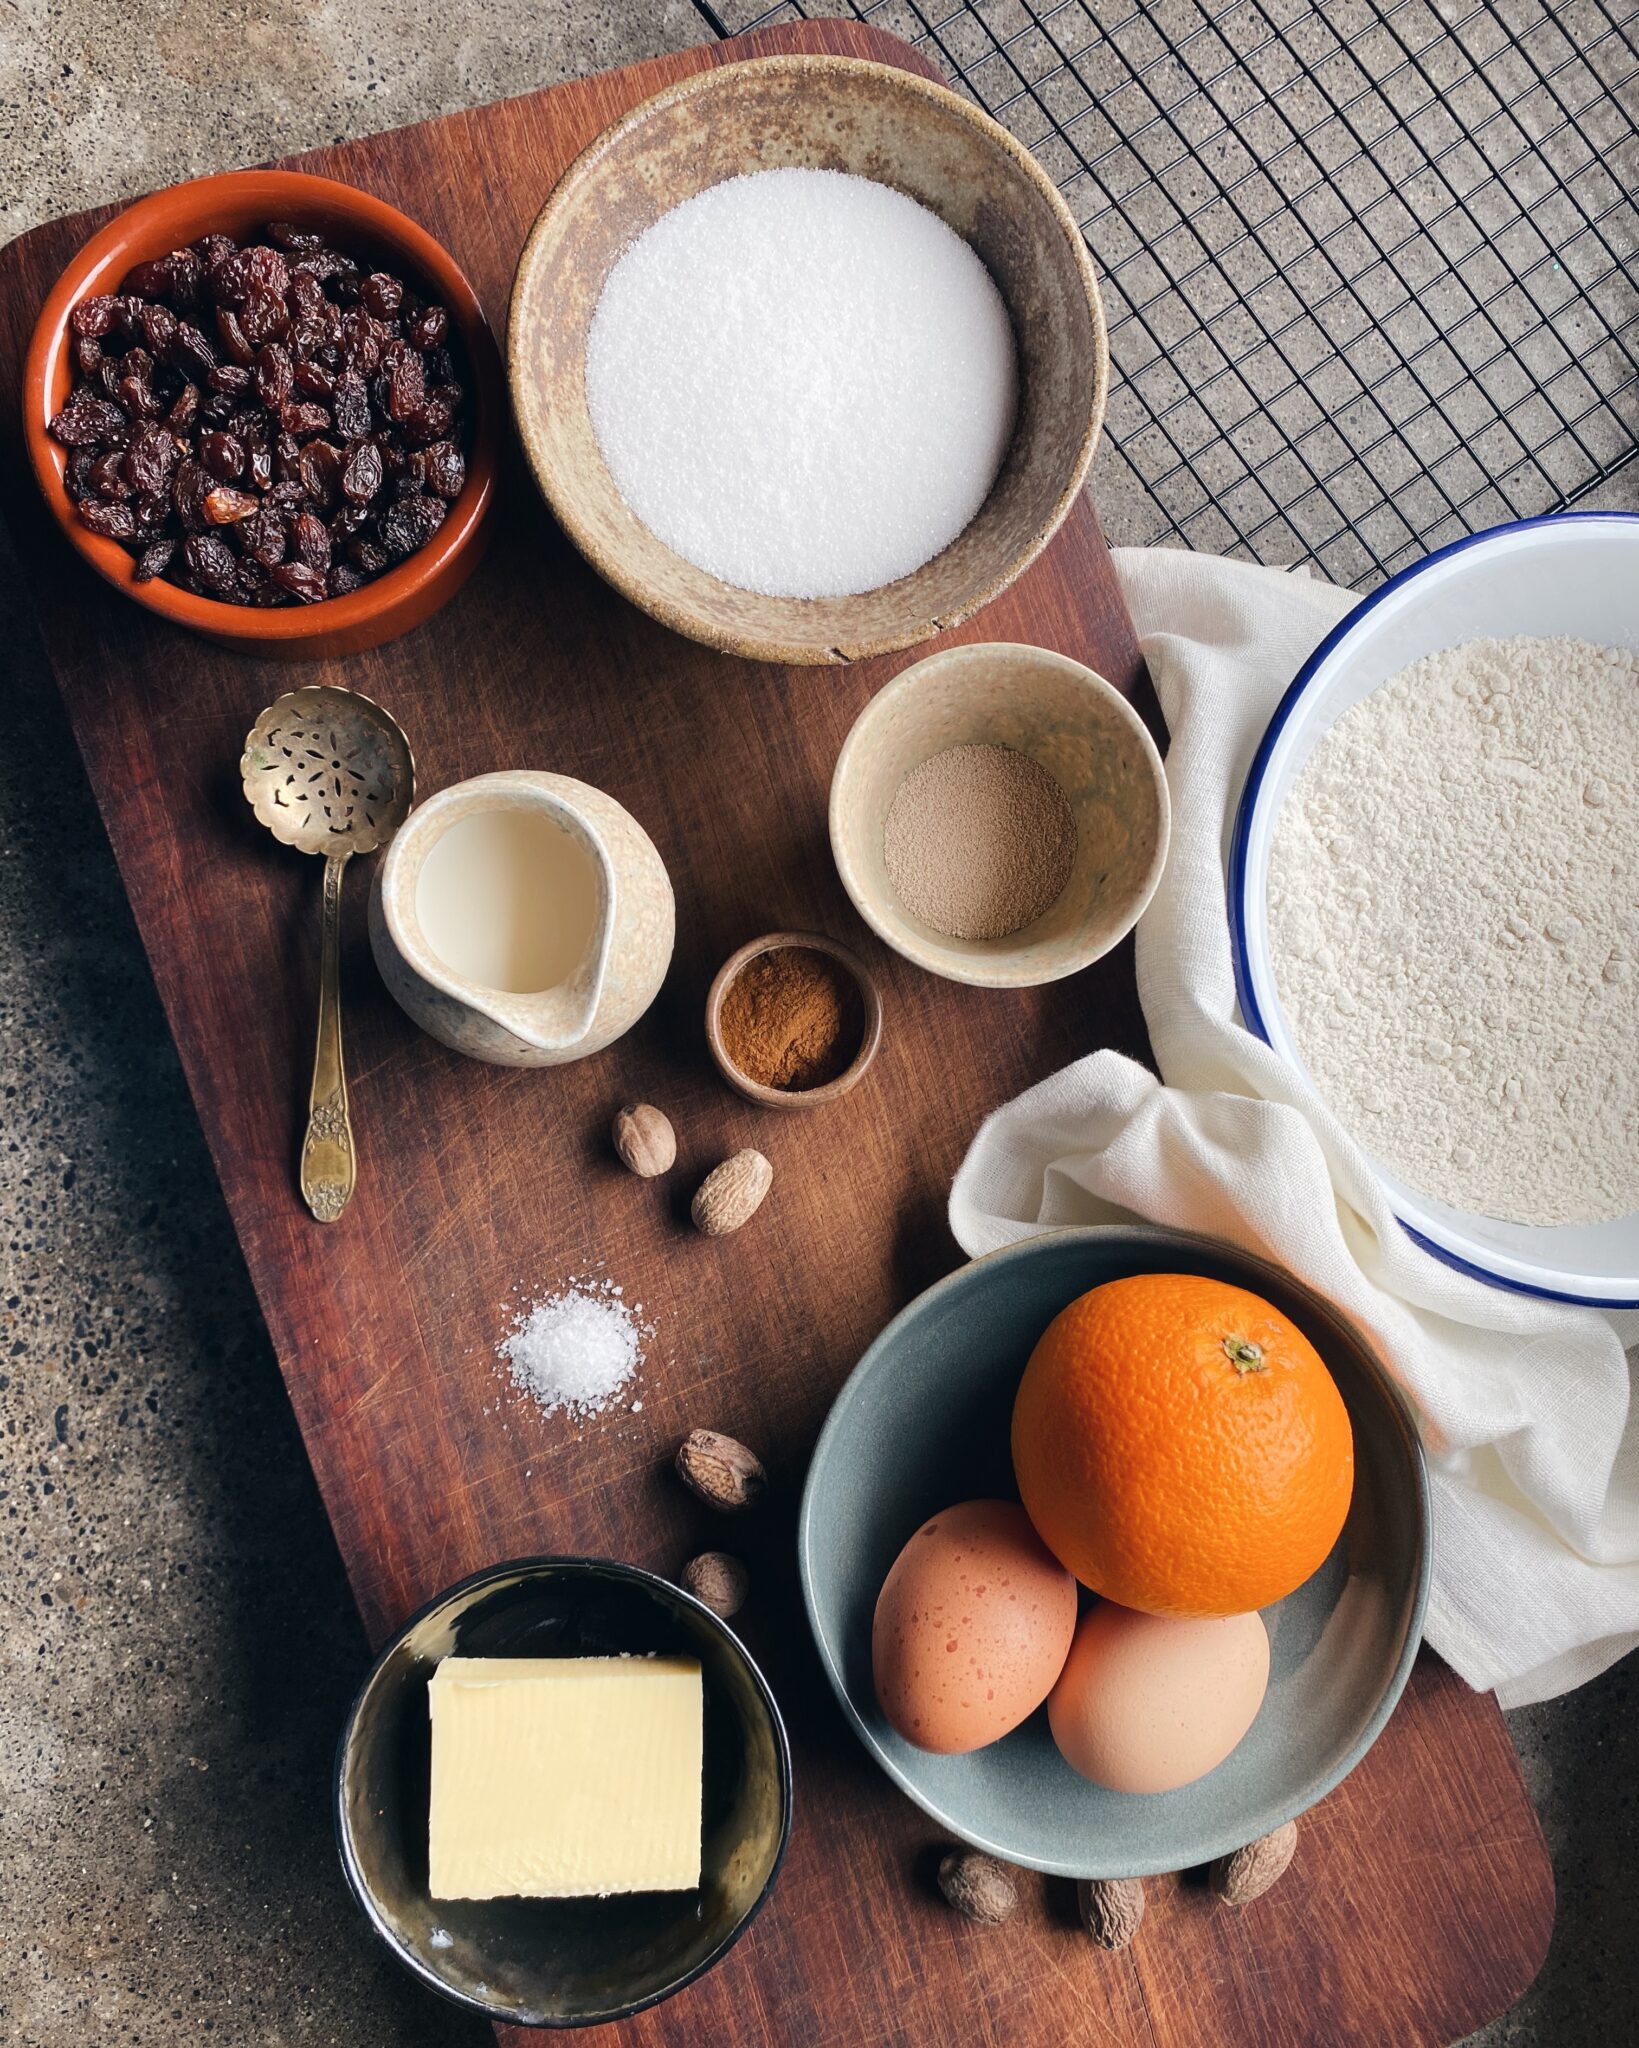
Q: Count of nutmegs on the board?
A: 7